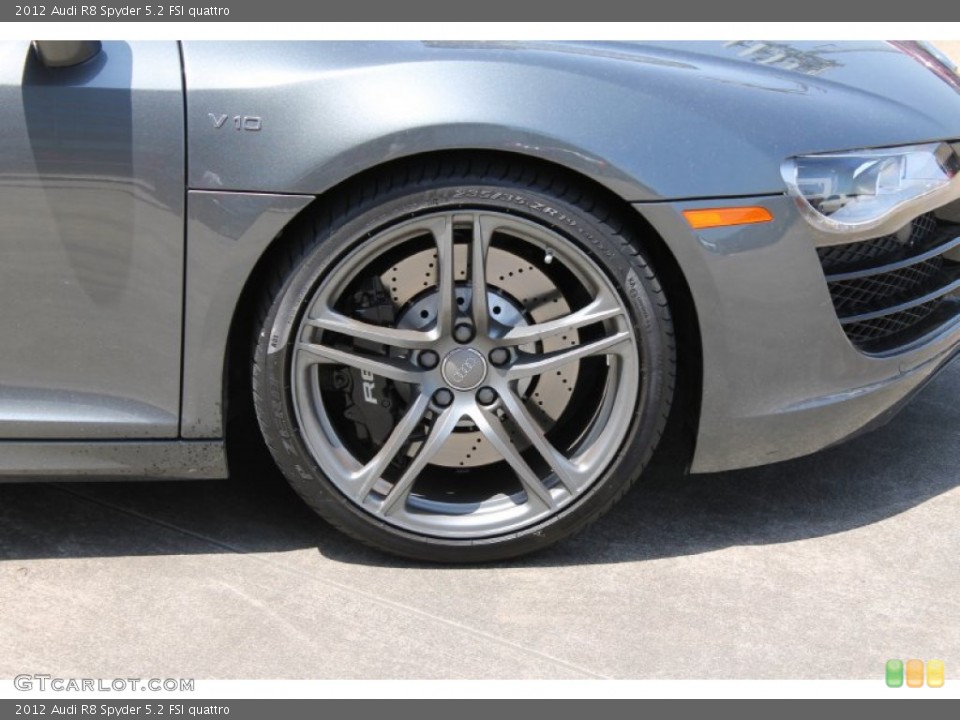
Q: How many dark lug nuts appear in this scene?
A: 5